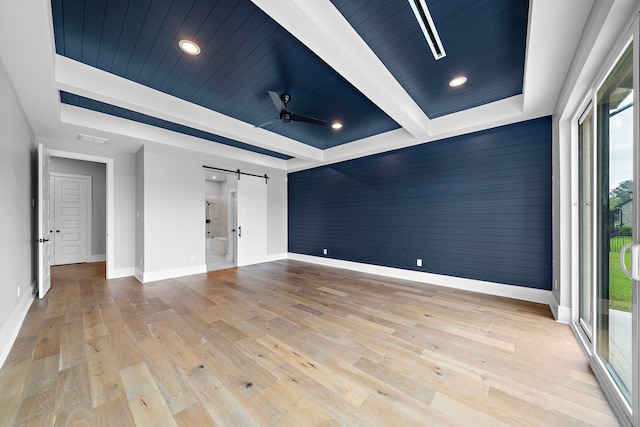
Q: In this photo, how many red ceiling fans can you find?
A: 0